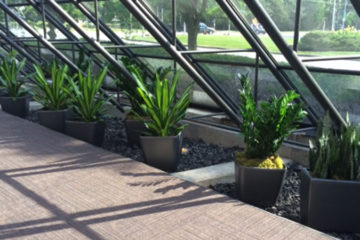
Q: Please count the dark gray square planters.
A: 7